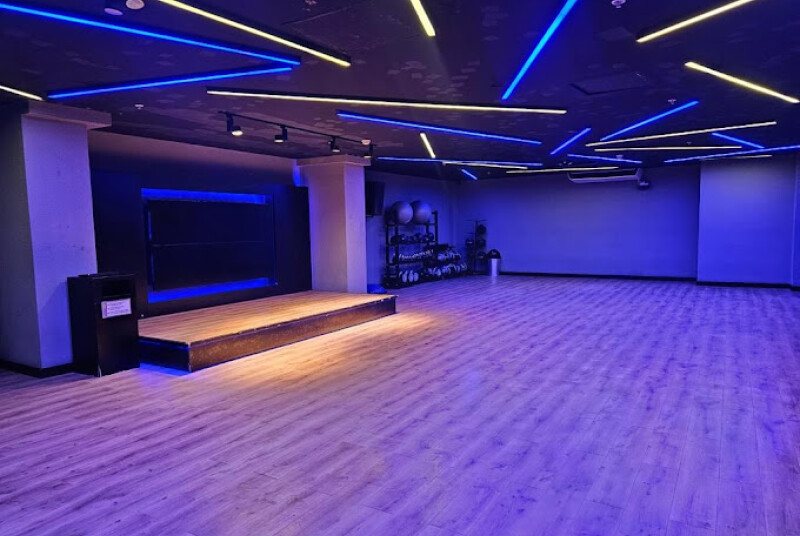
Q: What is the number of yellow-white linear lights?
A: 12